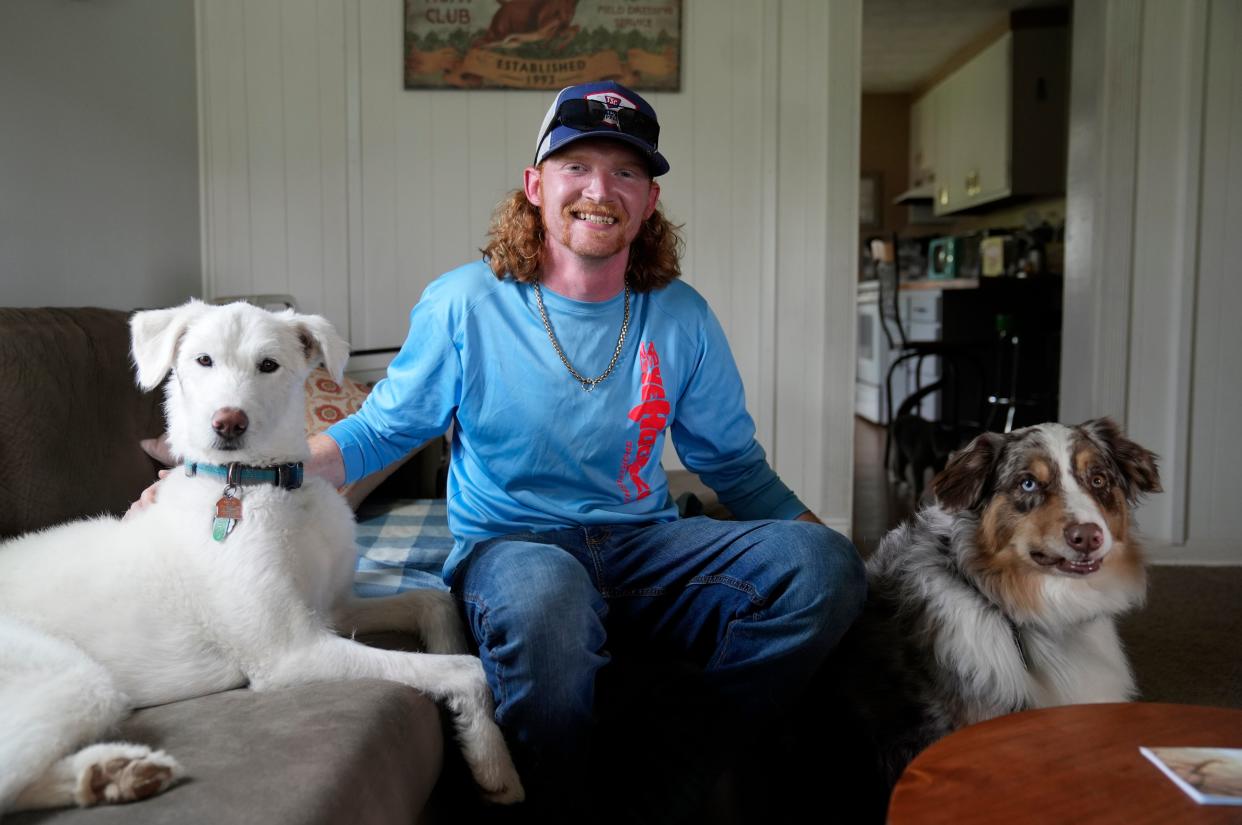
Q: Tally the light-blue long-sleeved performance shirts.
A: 1